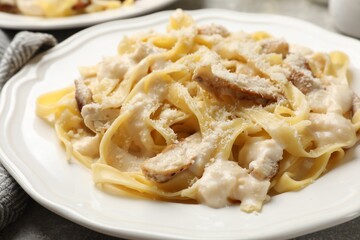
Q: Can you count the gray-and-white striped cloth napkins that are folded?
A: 1